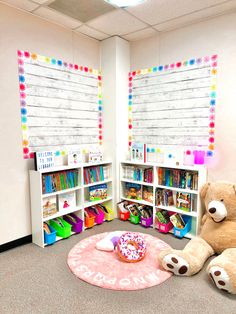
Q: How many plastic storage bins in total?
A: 11